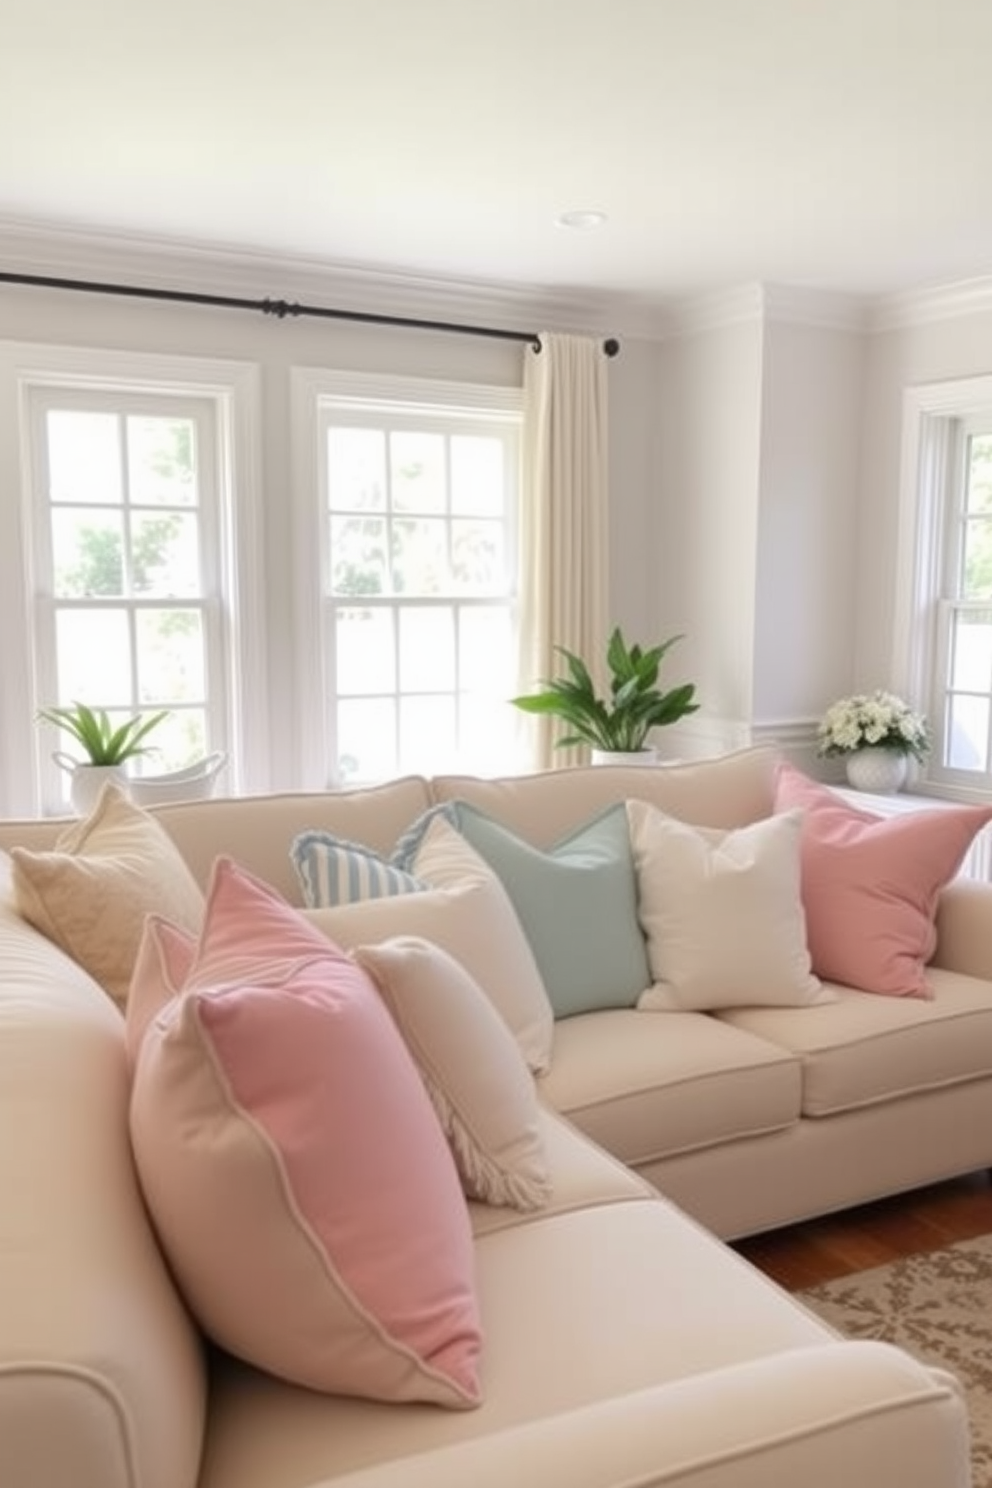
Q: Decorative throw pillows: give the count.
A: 9